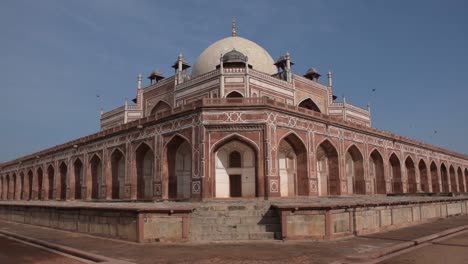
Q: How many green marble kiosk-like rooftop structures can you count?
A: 5